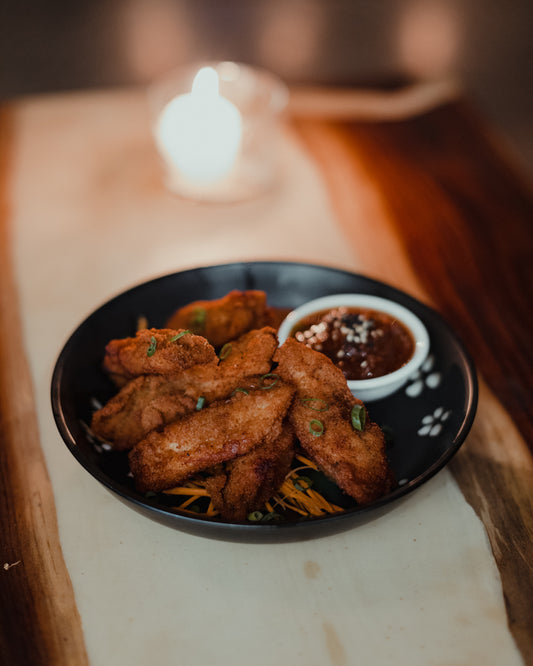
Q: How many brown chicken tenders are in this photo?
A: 6